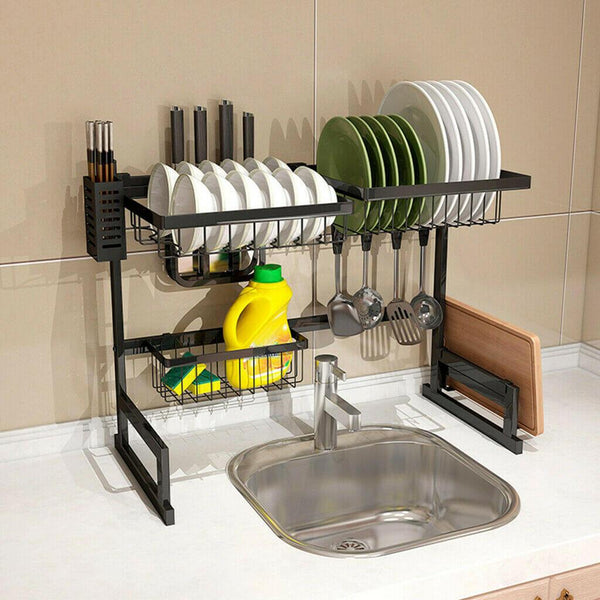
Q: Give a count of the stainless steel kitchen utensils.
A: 4